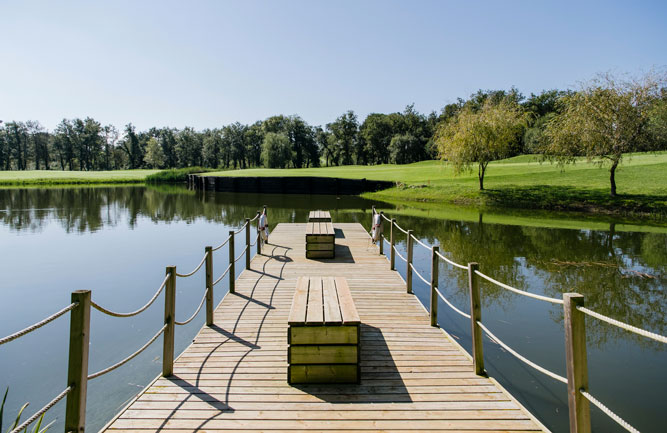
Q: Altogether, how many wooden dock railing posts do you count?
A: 14